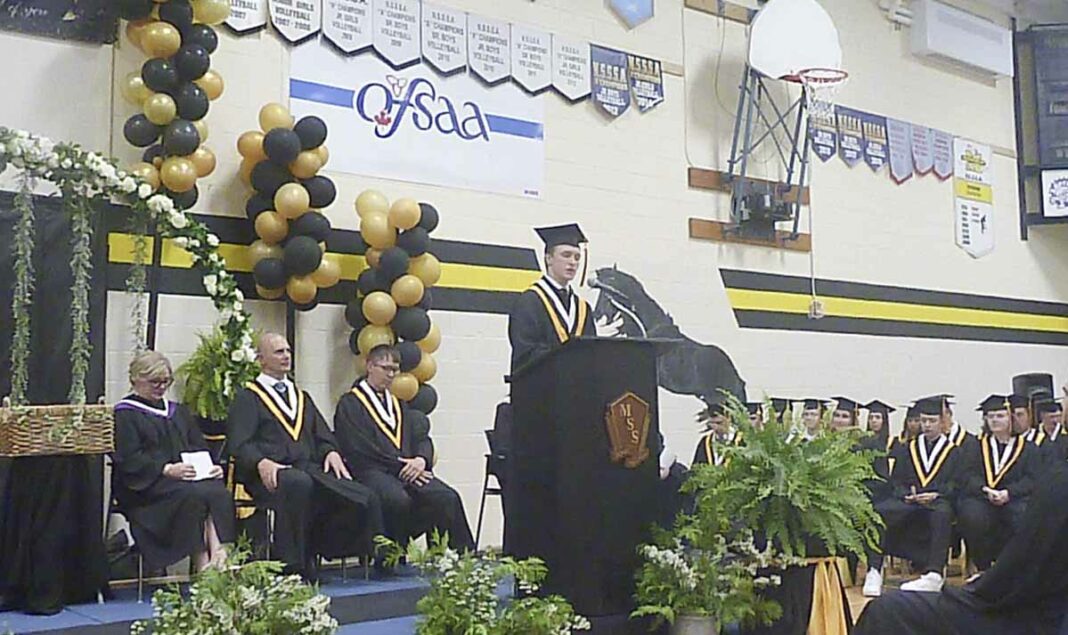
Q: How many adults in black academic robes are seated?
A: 3